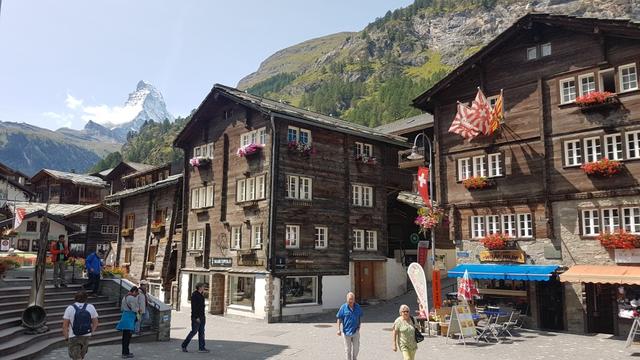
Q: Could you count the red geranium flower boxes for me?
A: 5